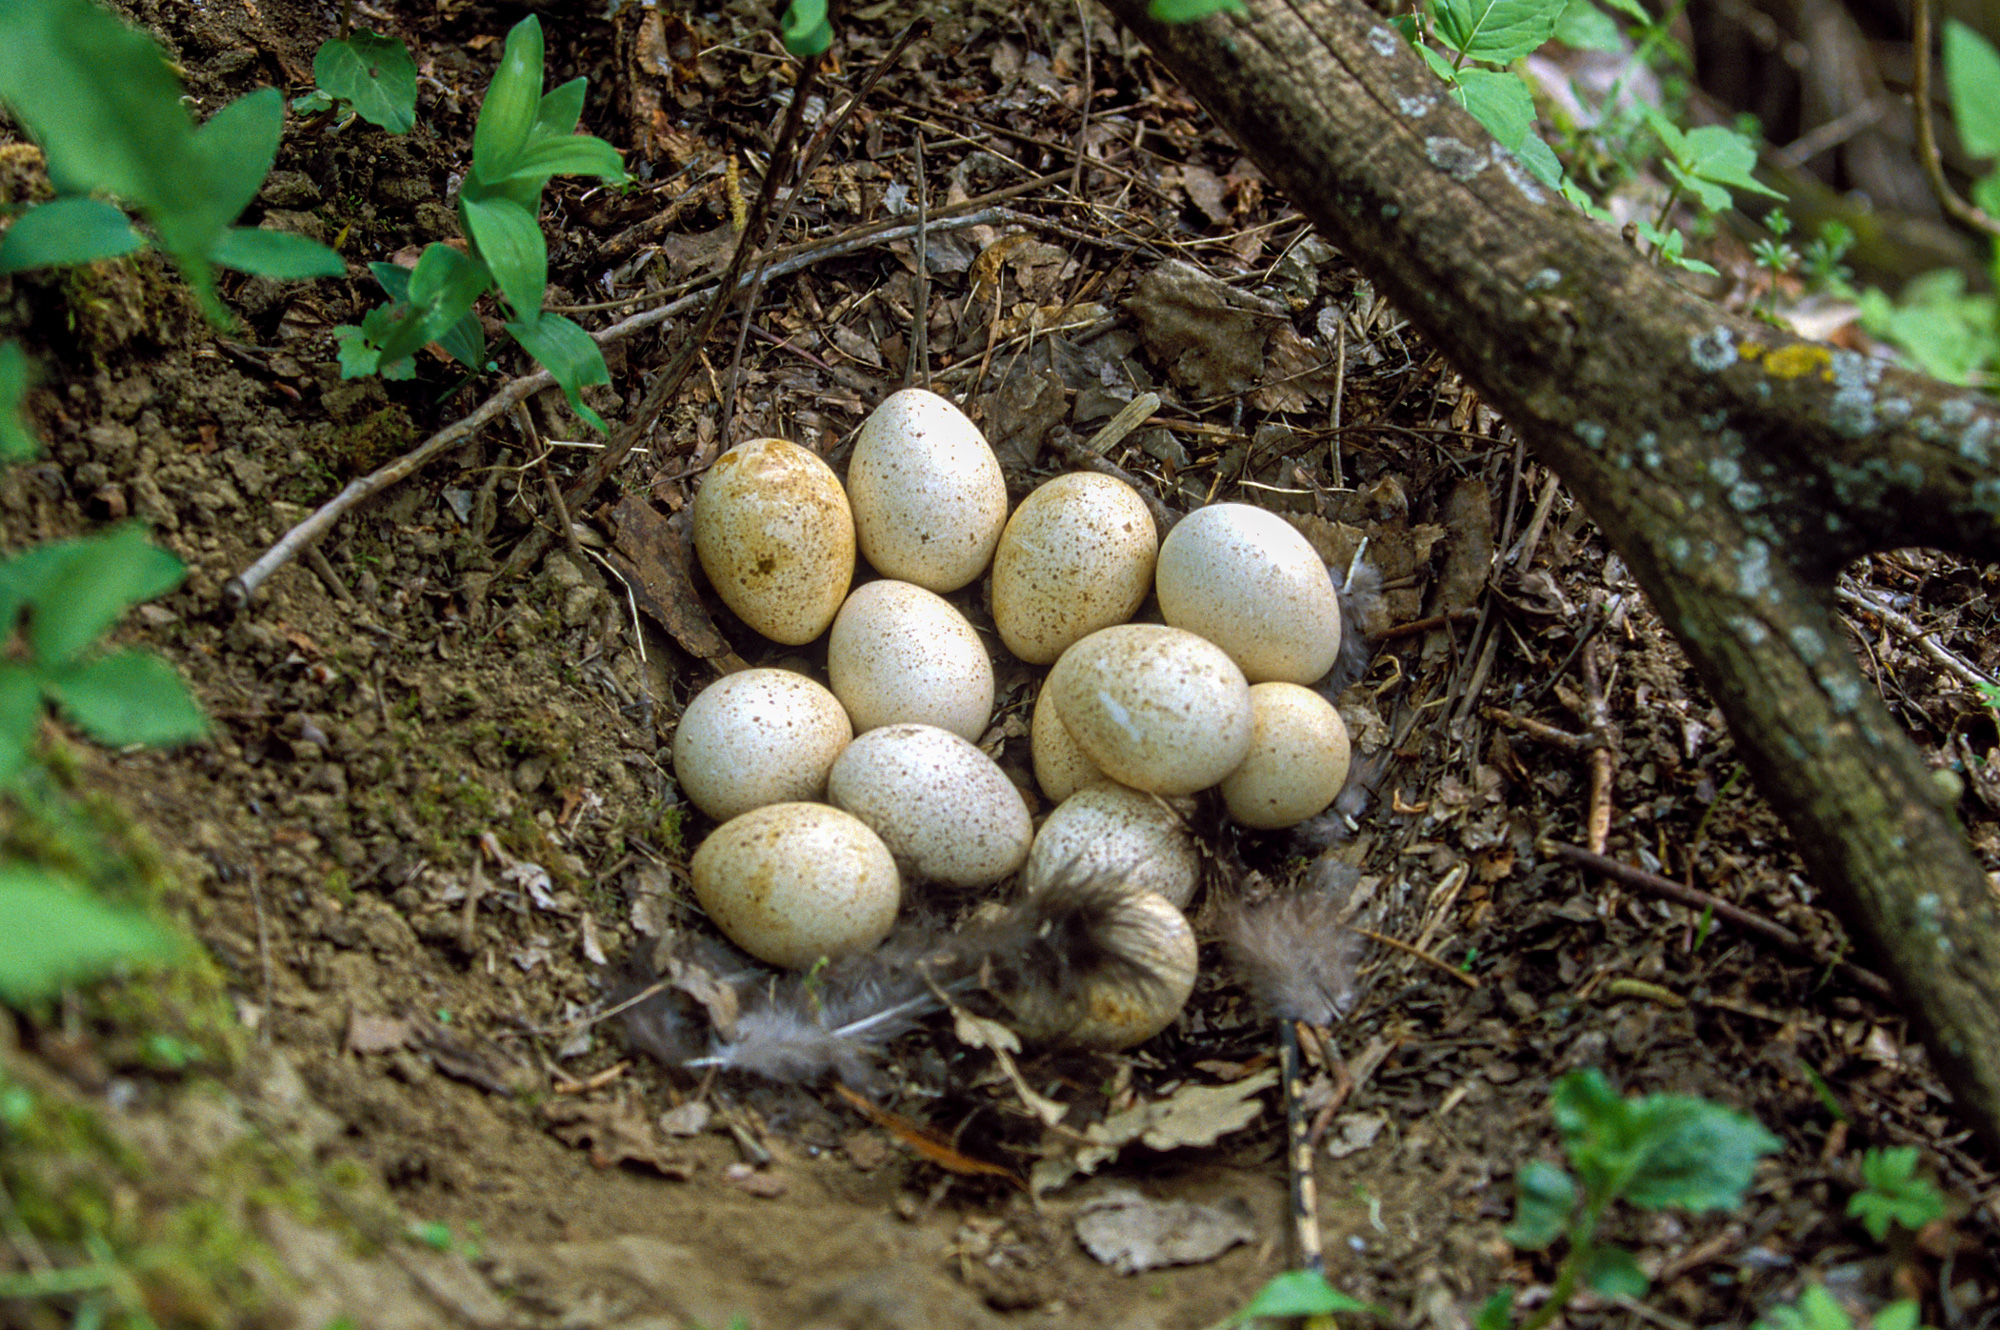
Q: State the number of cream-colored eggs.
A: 13